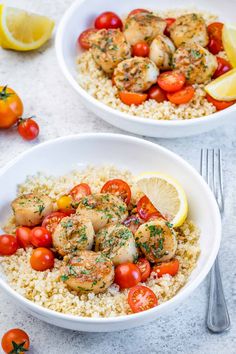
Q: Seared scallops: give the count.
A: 12